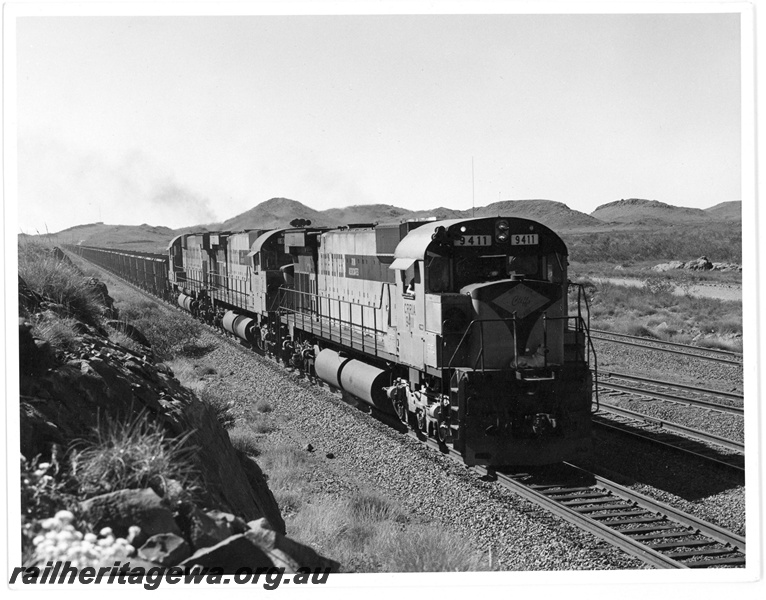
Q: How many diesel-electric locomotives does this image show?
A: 3